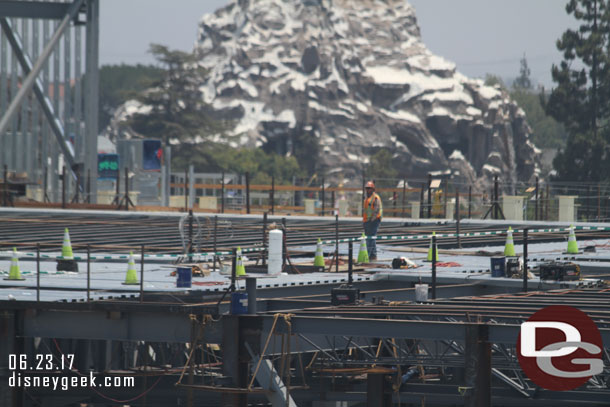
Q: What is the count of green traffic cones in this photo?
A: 9